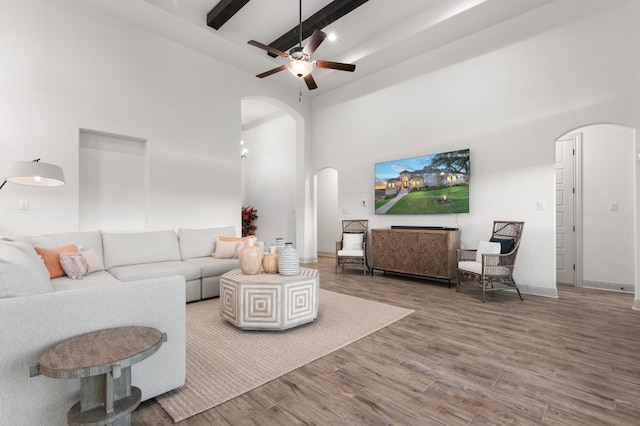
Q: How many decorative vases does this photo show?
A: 4